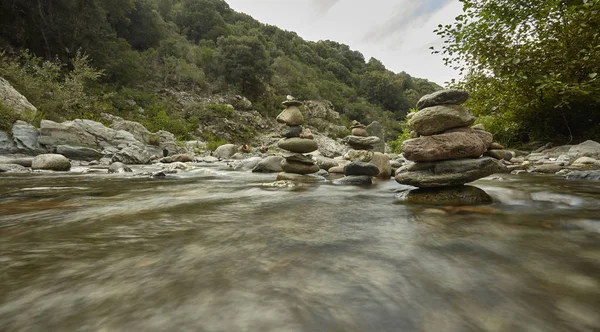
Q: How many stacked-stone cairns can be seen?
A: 3